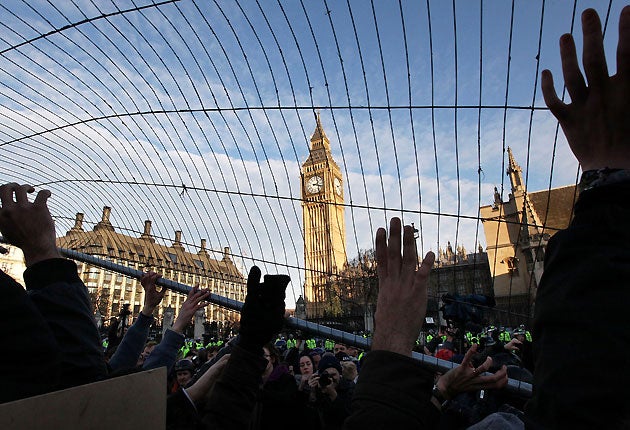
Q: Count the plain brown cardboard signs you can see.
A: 1